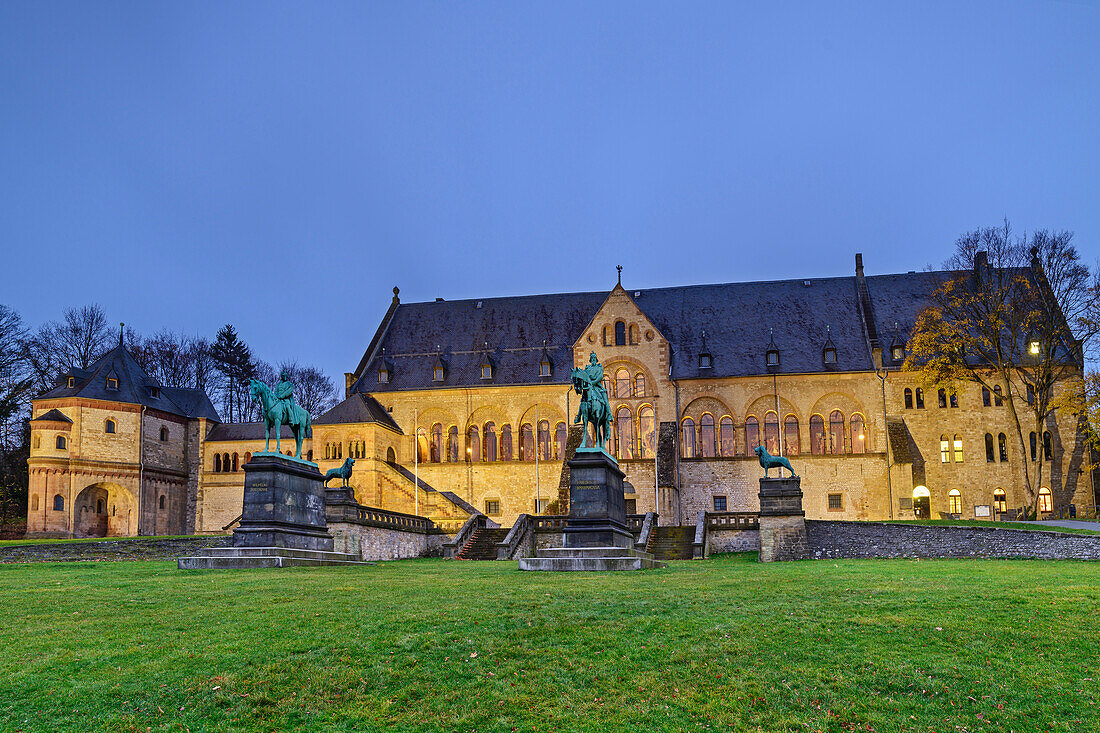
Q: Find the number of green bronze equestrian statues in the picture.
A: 2